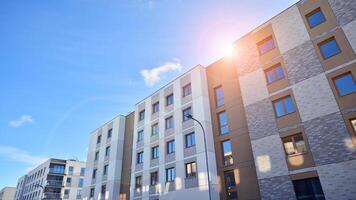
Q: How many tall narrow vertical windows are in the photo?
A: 4